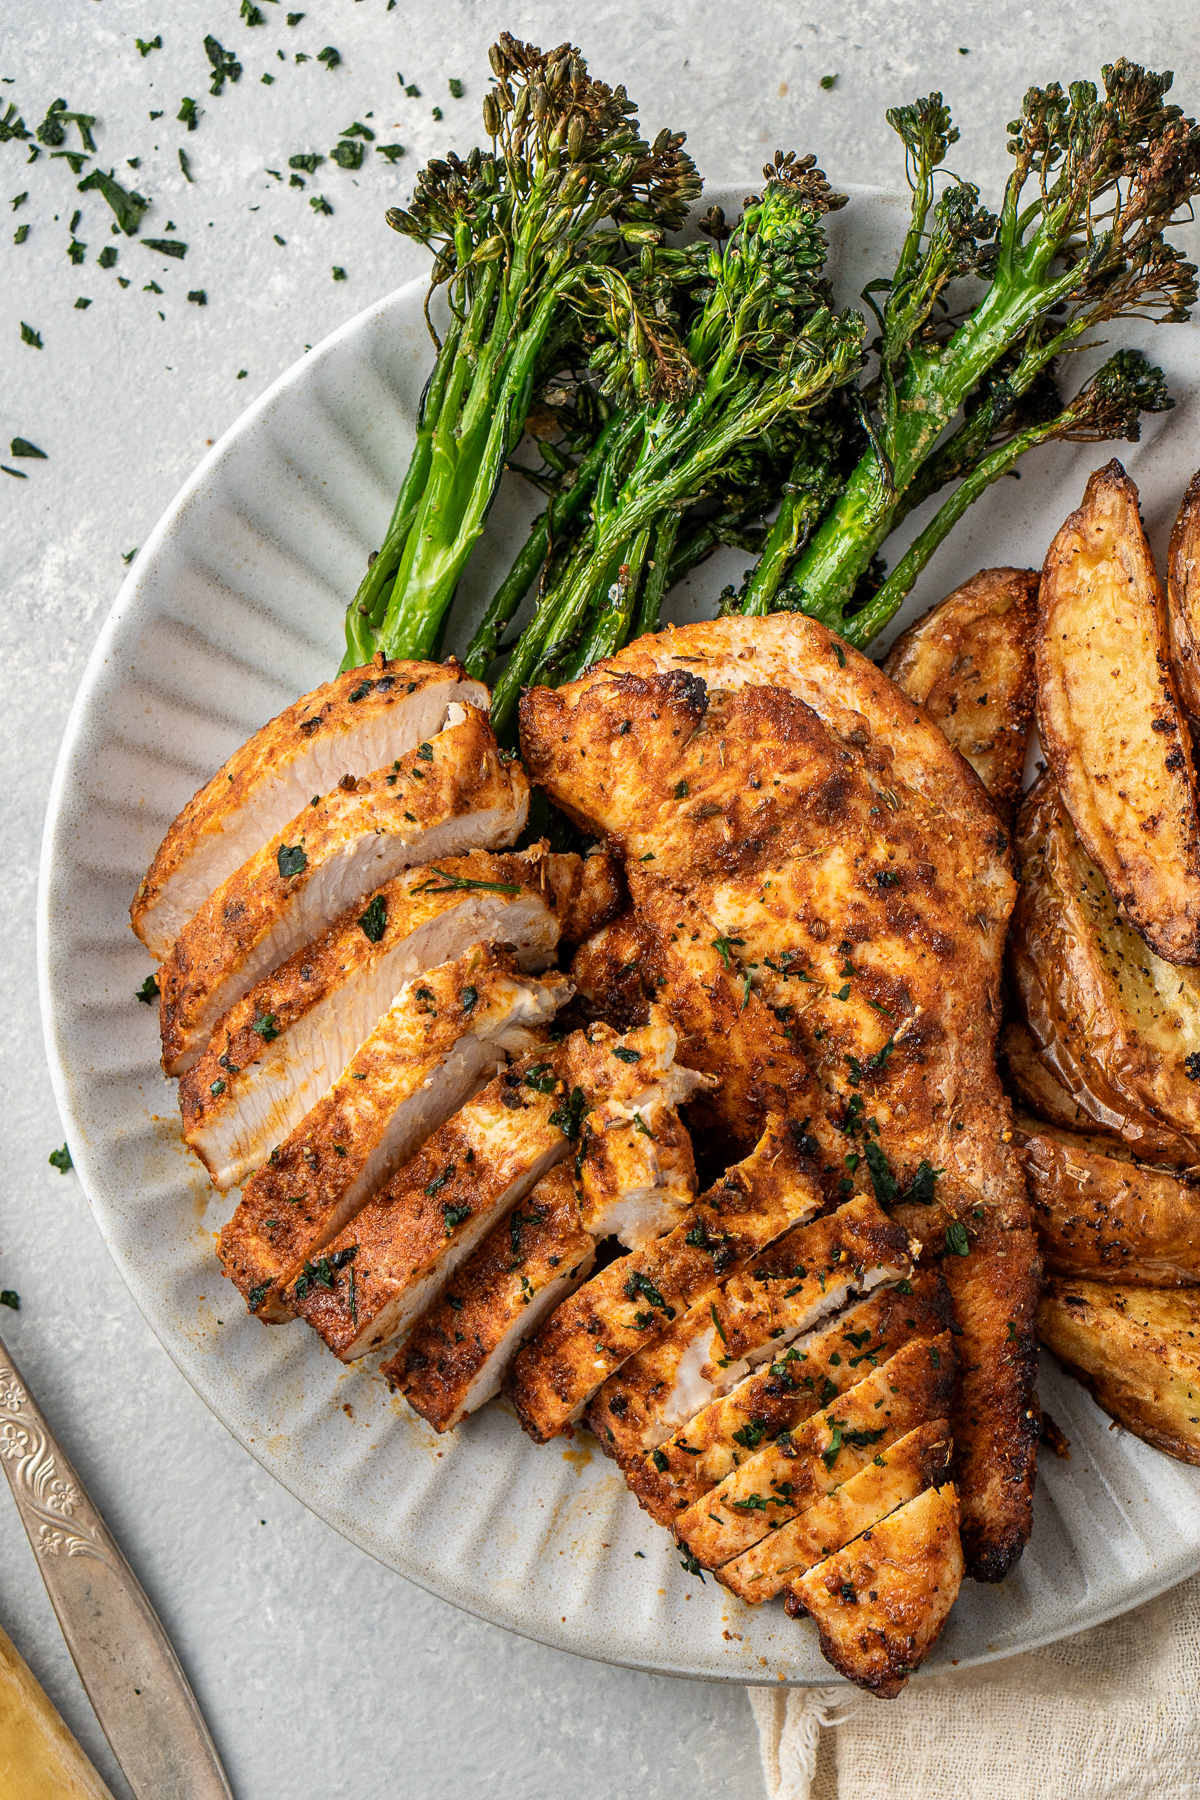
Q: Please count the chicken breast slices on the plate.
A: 12